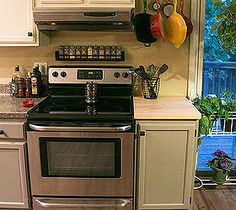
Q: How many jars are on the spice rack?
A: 11